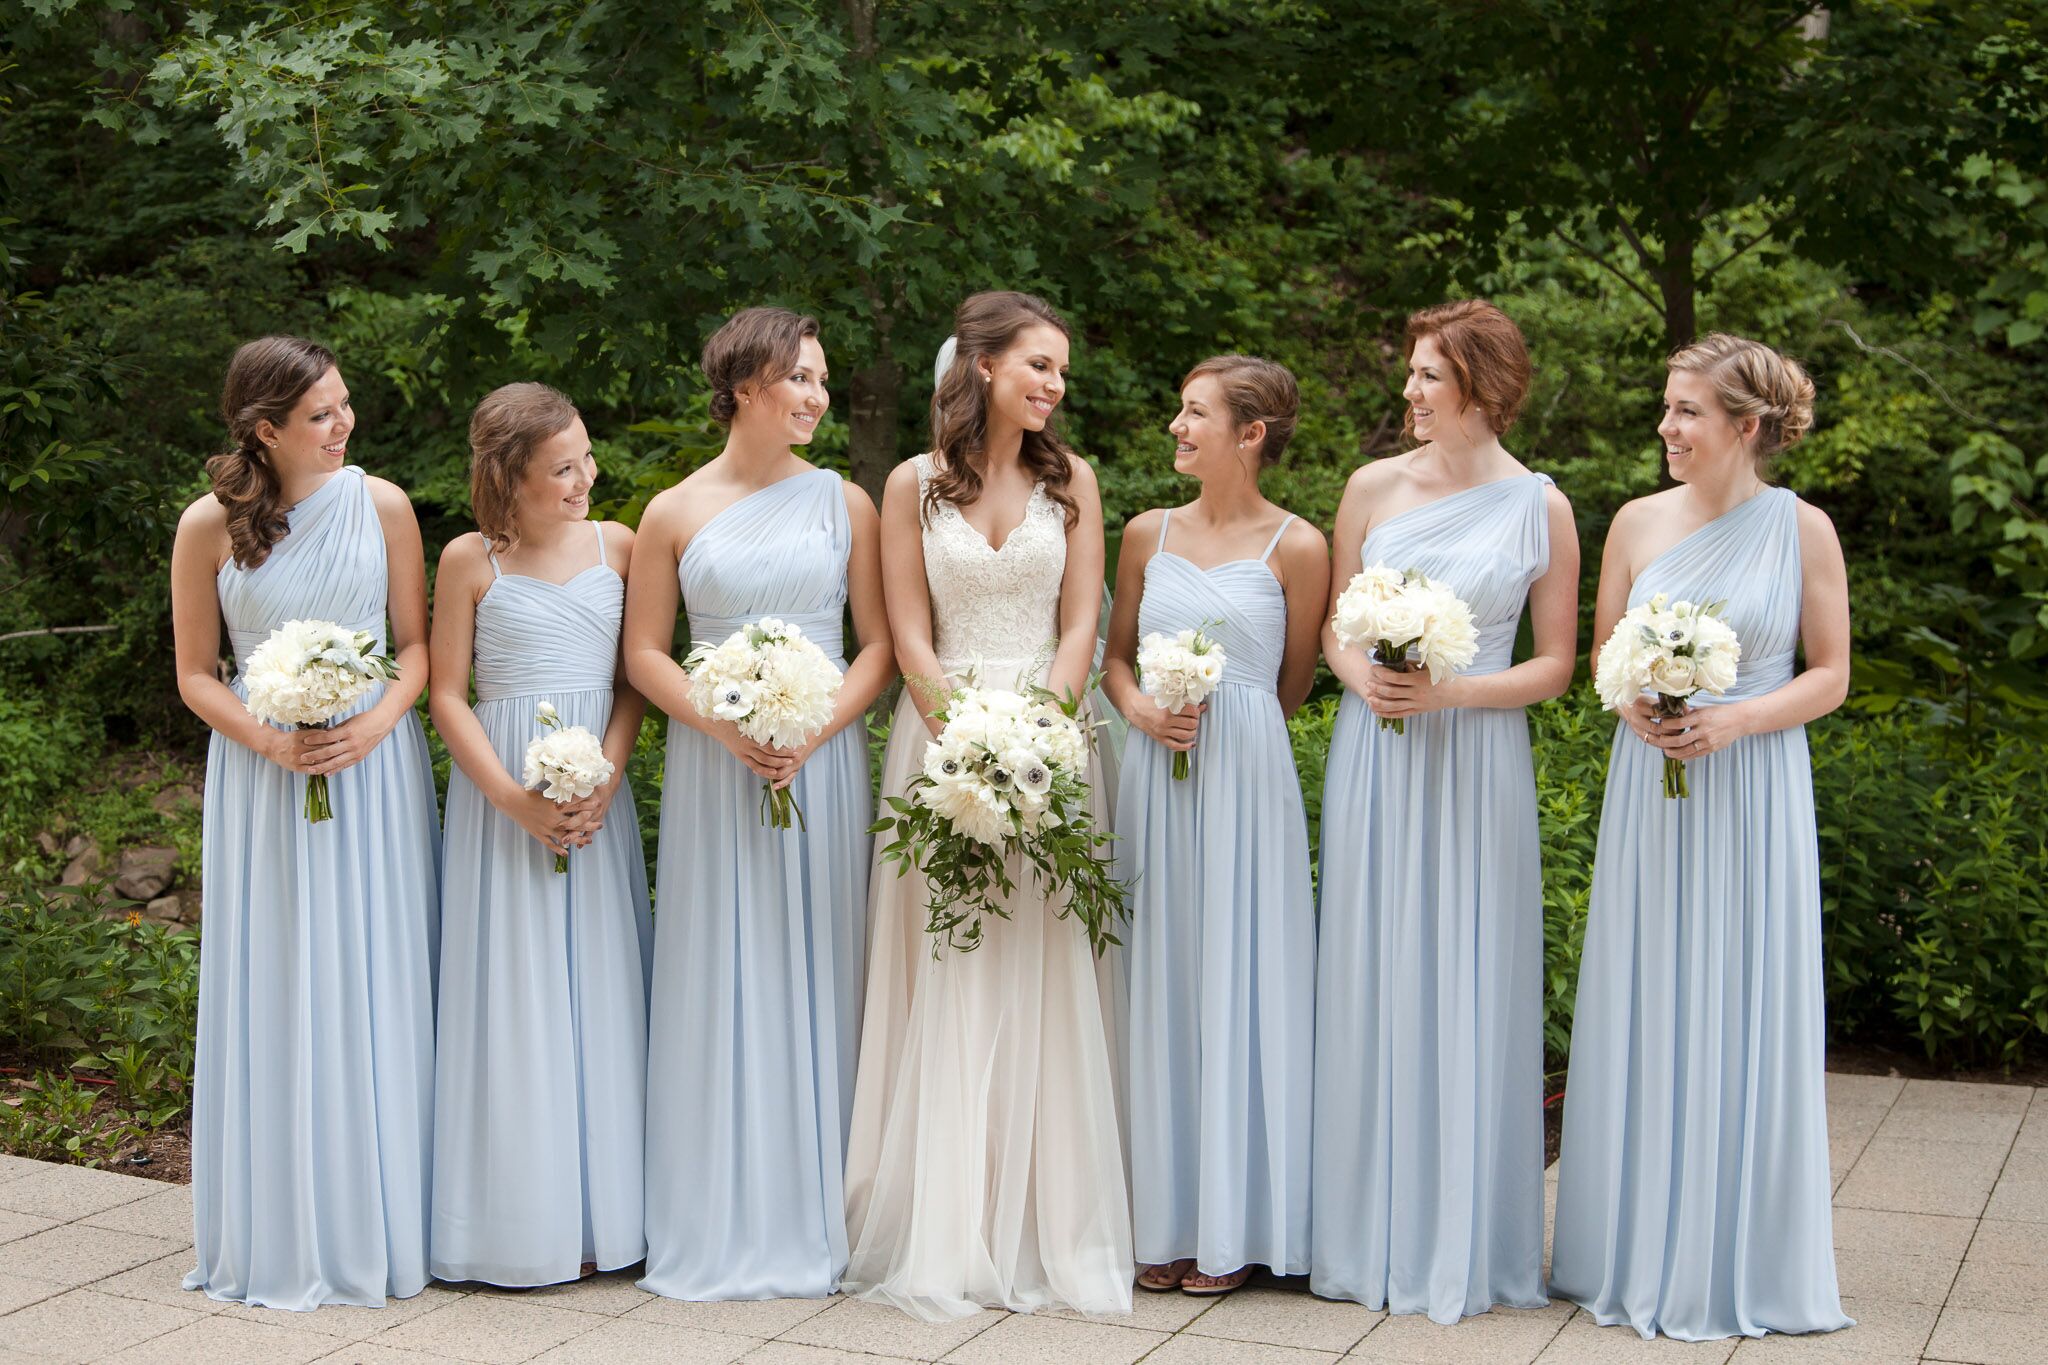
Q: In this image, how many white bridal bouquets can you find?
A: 7